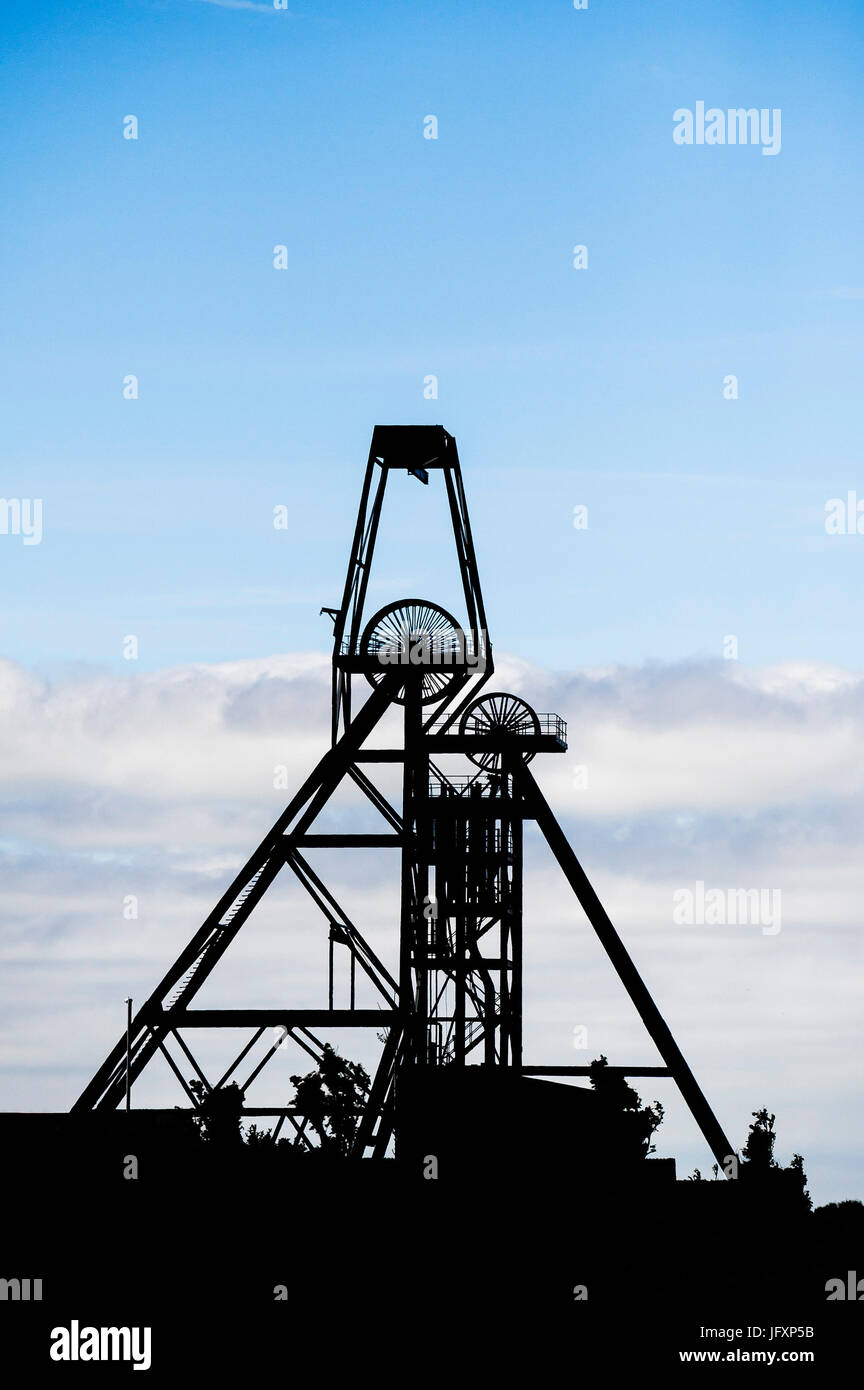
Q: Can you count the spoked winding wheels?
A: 2